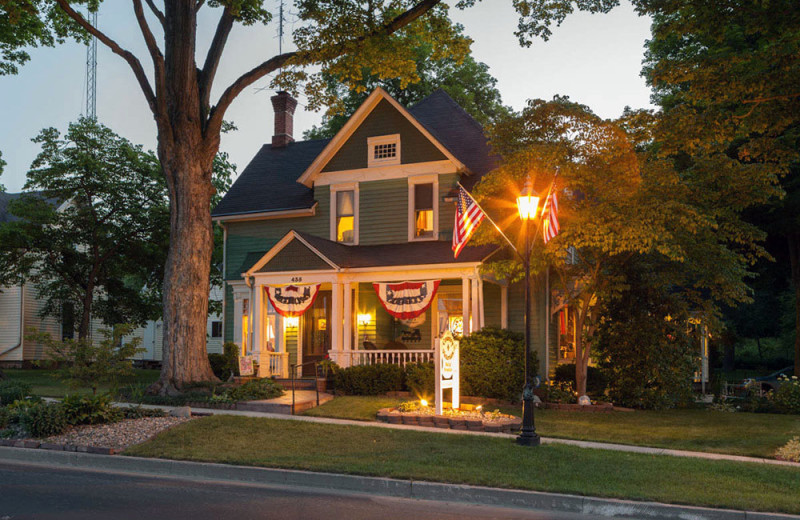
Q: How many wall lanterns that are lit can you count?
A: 2